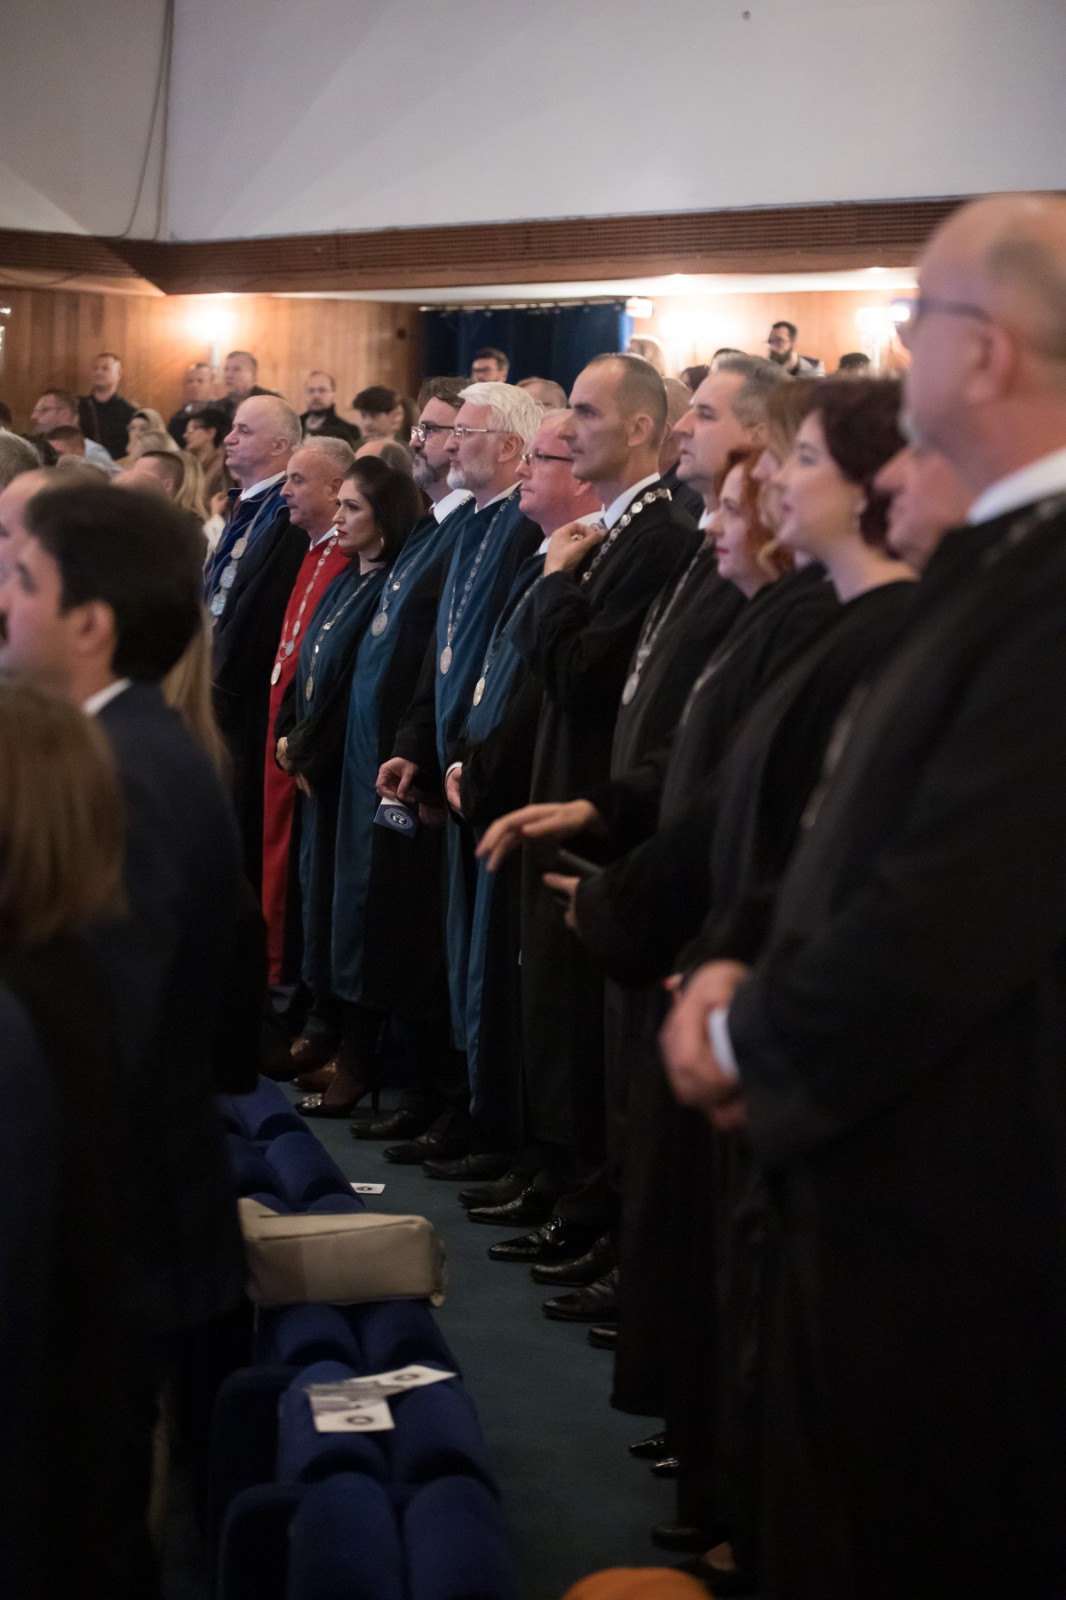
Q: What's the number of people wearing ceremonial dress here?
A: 13